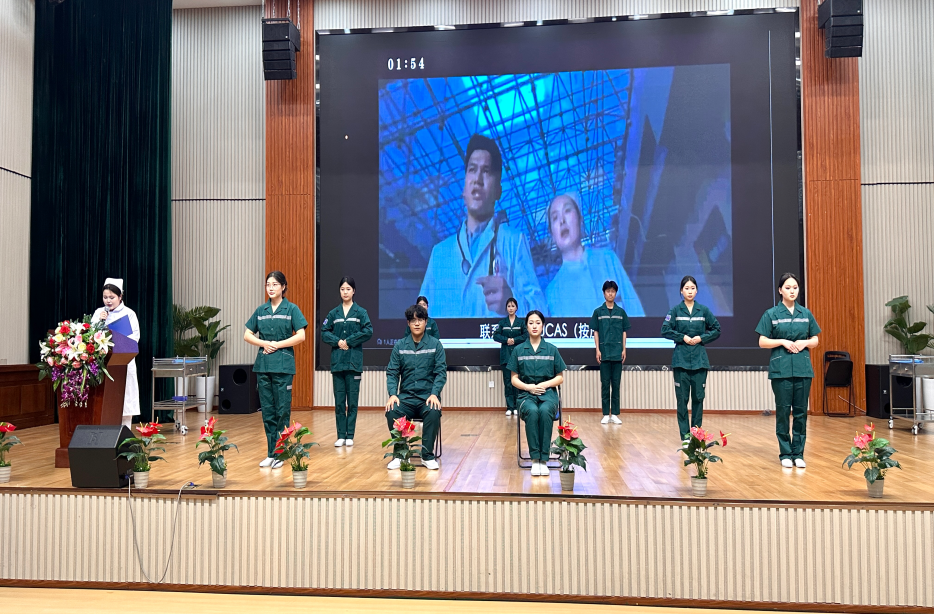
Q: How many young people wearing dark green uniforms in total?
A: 9